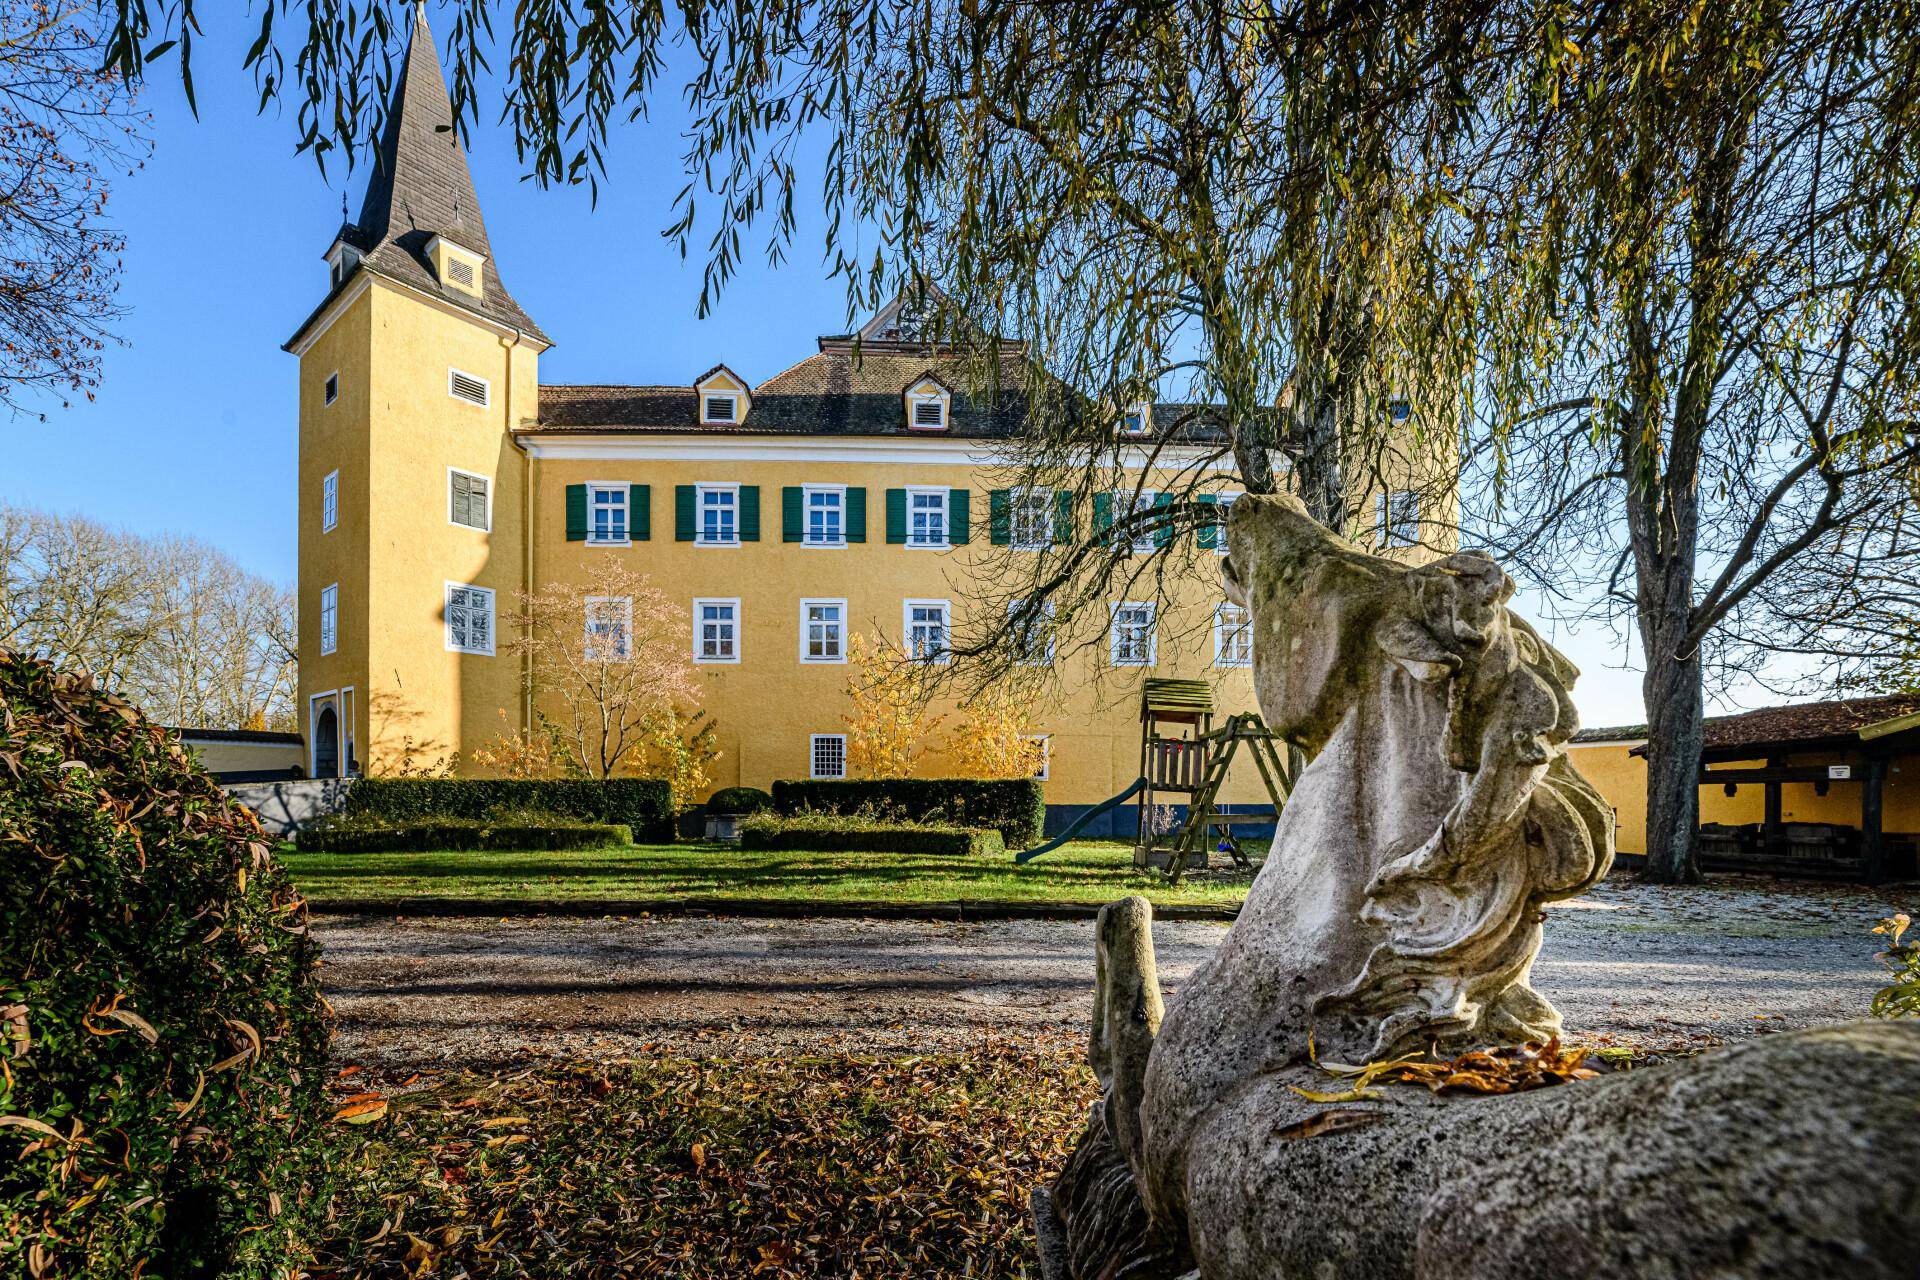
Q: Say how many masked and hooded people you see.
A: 0